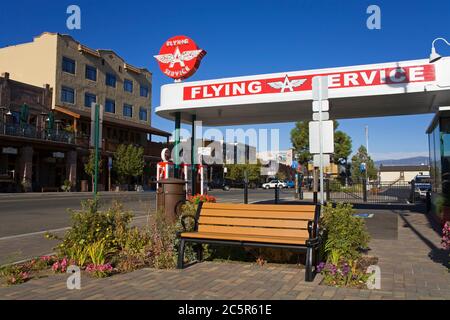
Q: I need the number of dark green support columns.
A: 2